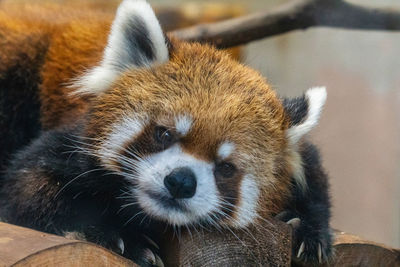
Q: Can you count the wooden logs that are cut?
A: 3